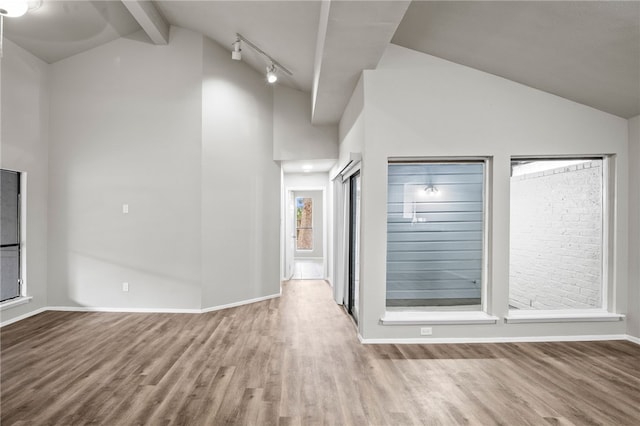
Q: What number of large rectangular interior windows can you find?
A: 2